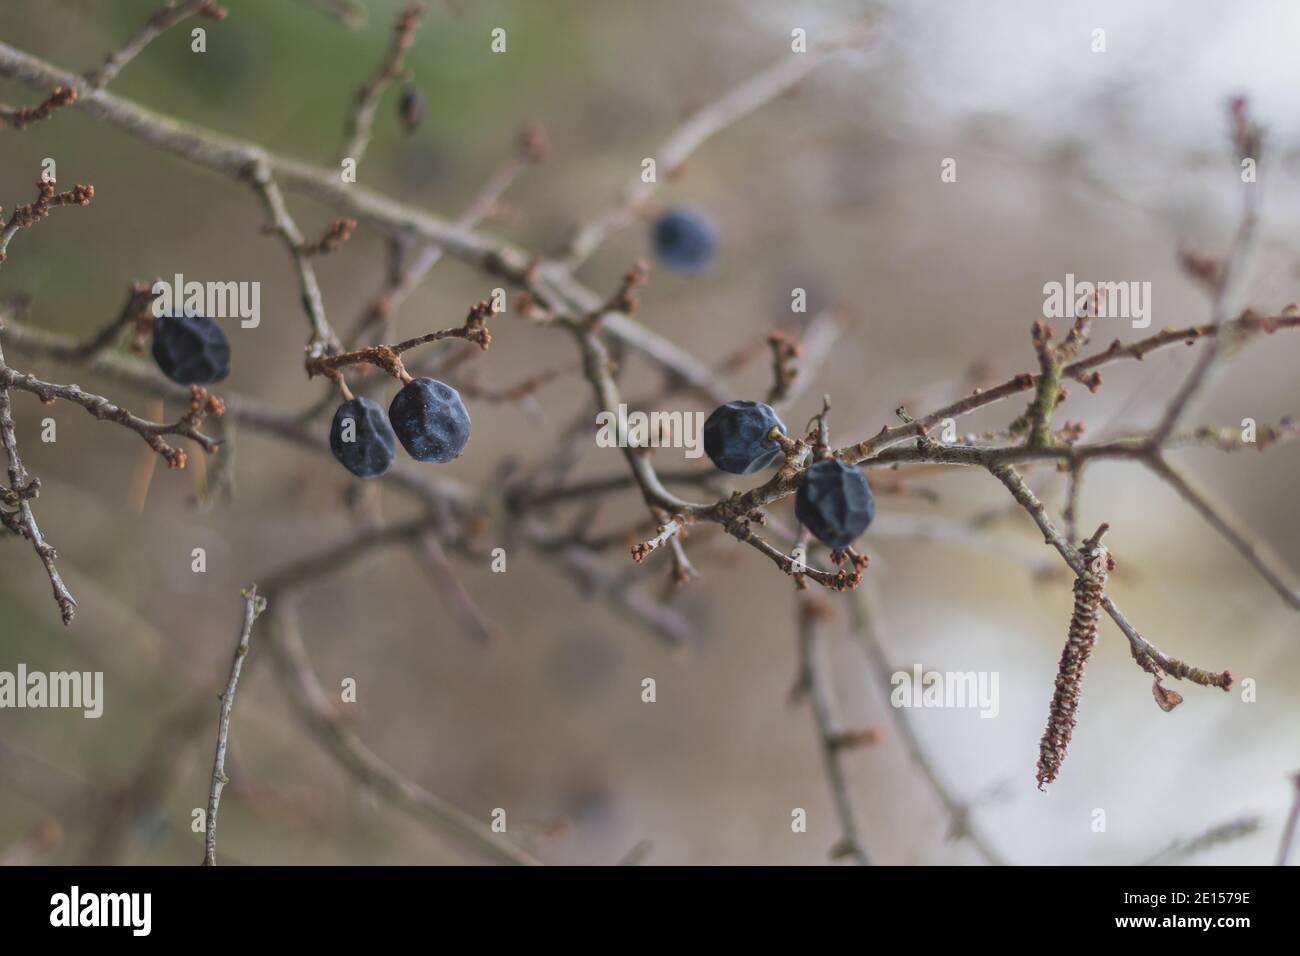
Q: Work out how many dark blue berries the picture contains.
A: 6